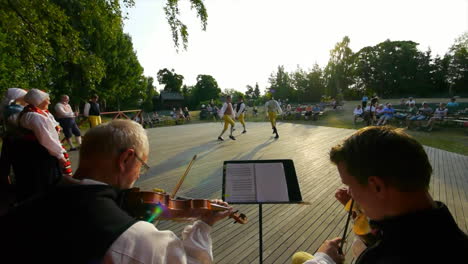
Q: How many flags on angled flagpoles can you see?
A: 0